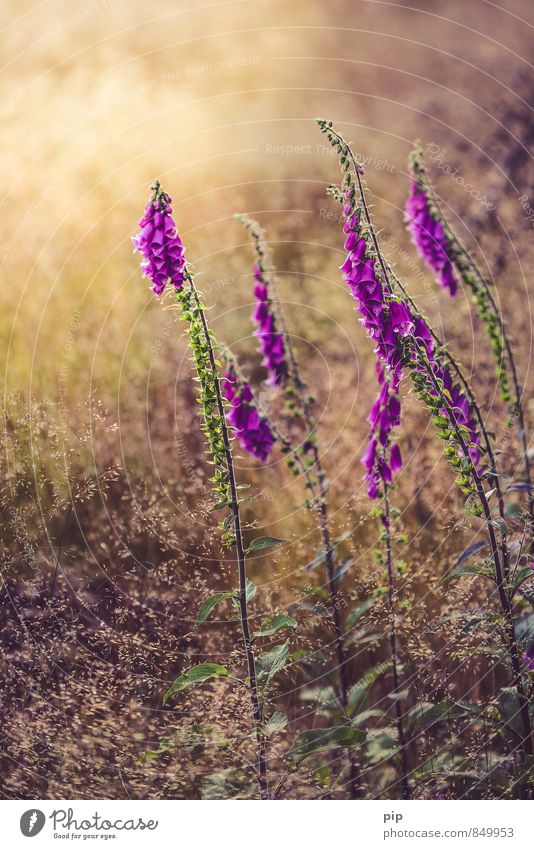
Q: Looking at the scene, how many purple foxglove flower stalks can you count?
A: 7